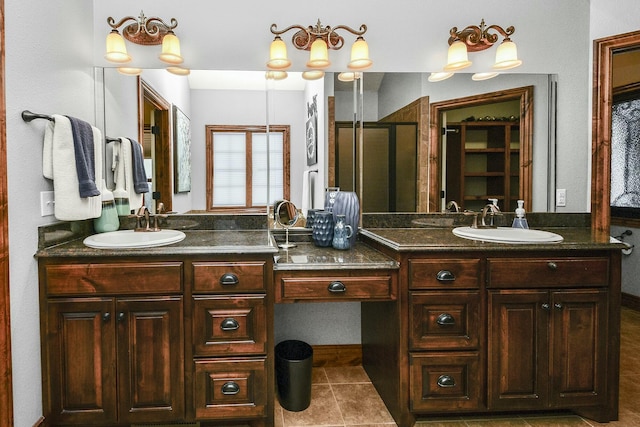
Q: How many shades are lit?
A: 7